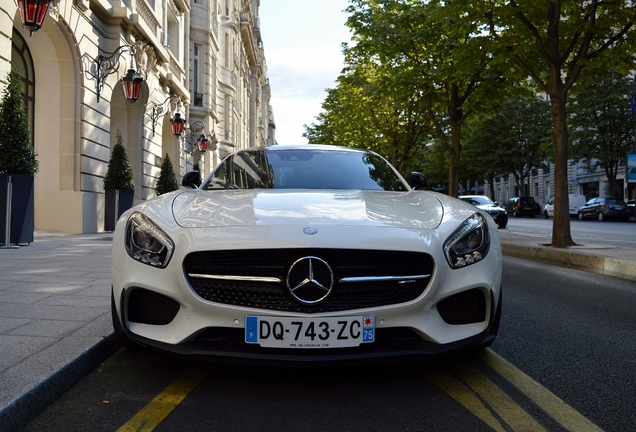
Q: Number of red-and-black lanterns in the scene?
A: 4